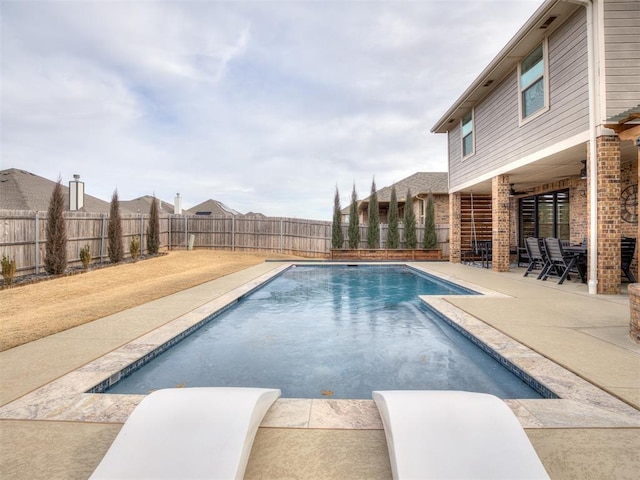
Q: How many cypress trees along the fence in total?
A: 9